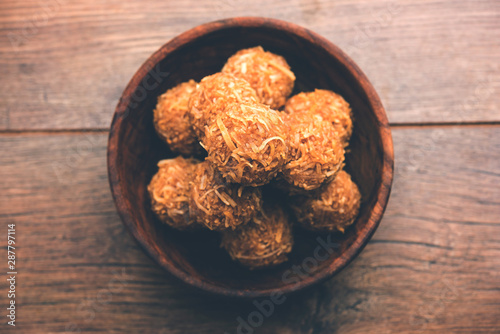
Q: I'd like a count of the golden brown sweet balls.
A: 10